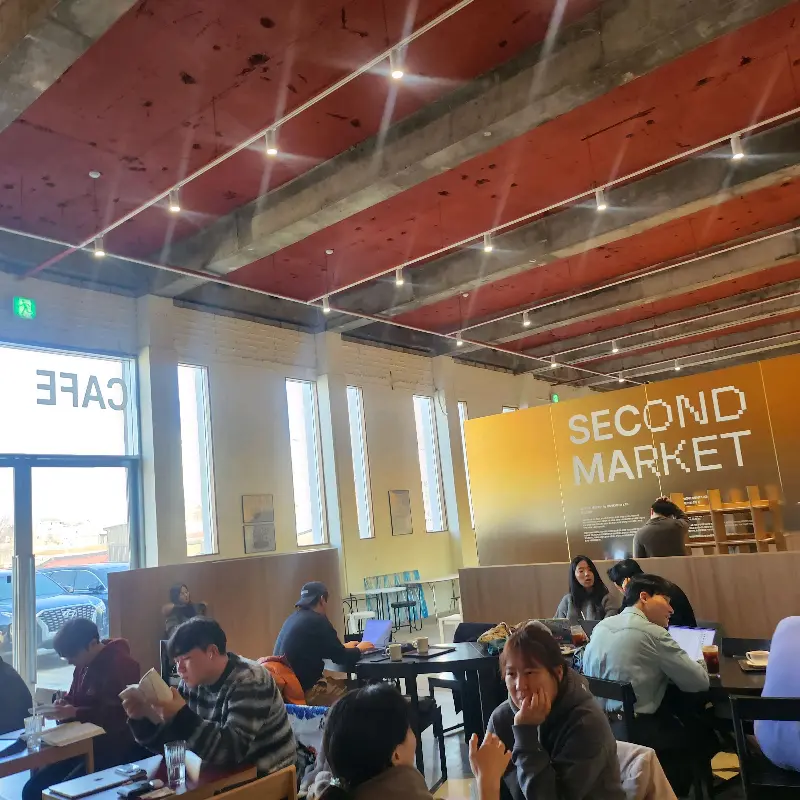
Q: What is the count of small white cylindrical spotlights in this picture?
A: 15